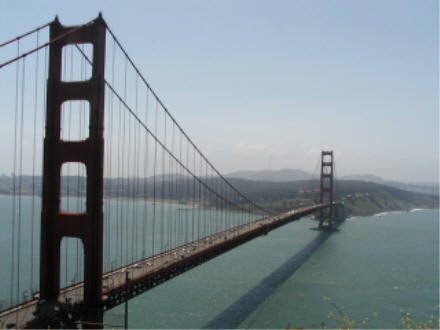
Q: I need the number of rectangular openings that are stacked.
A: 4